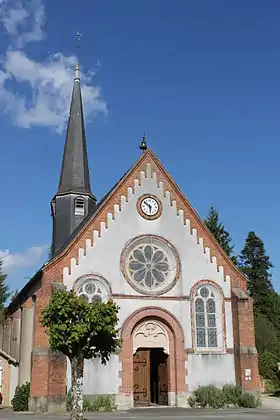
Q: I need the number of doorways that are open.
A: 1